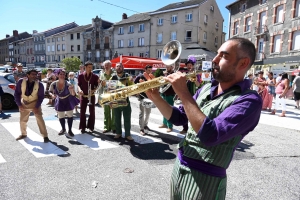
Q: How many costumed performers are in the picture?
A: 9